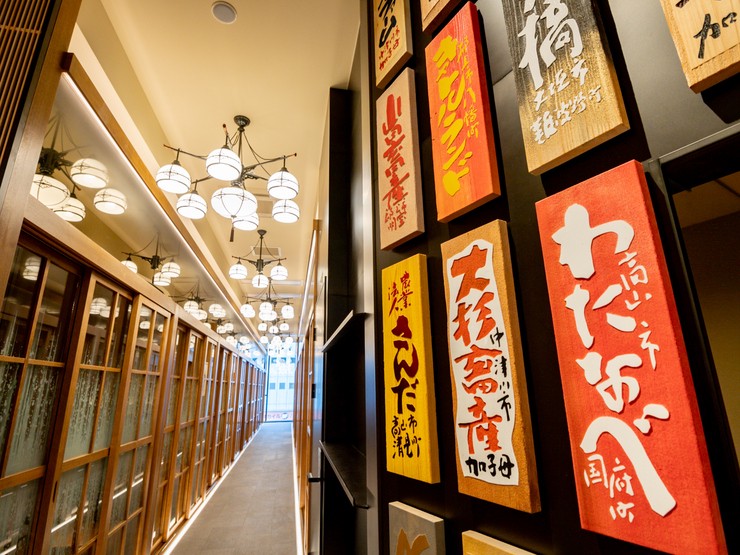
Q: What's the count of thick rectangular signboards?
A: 11